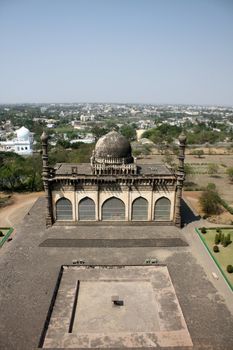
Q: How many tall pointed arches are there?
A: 5